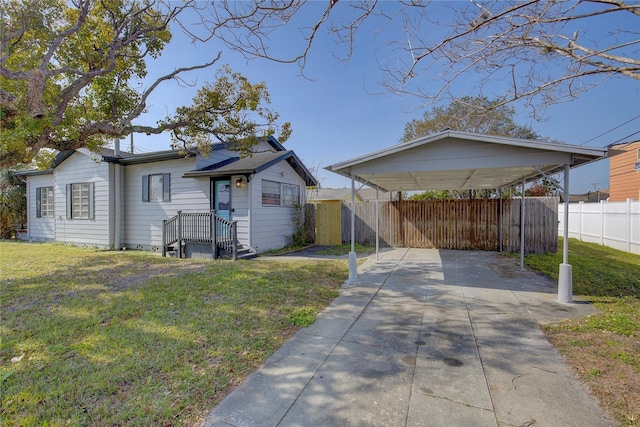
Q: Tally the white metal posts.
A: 6